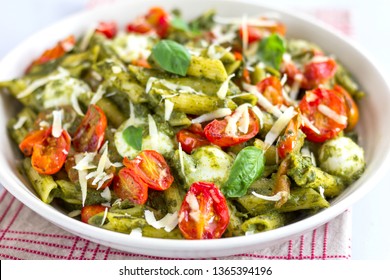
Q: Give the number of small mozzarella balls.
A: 5